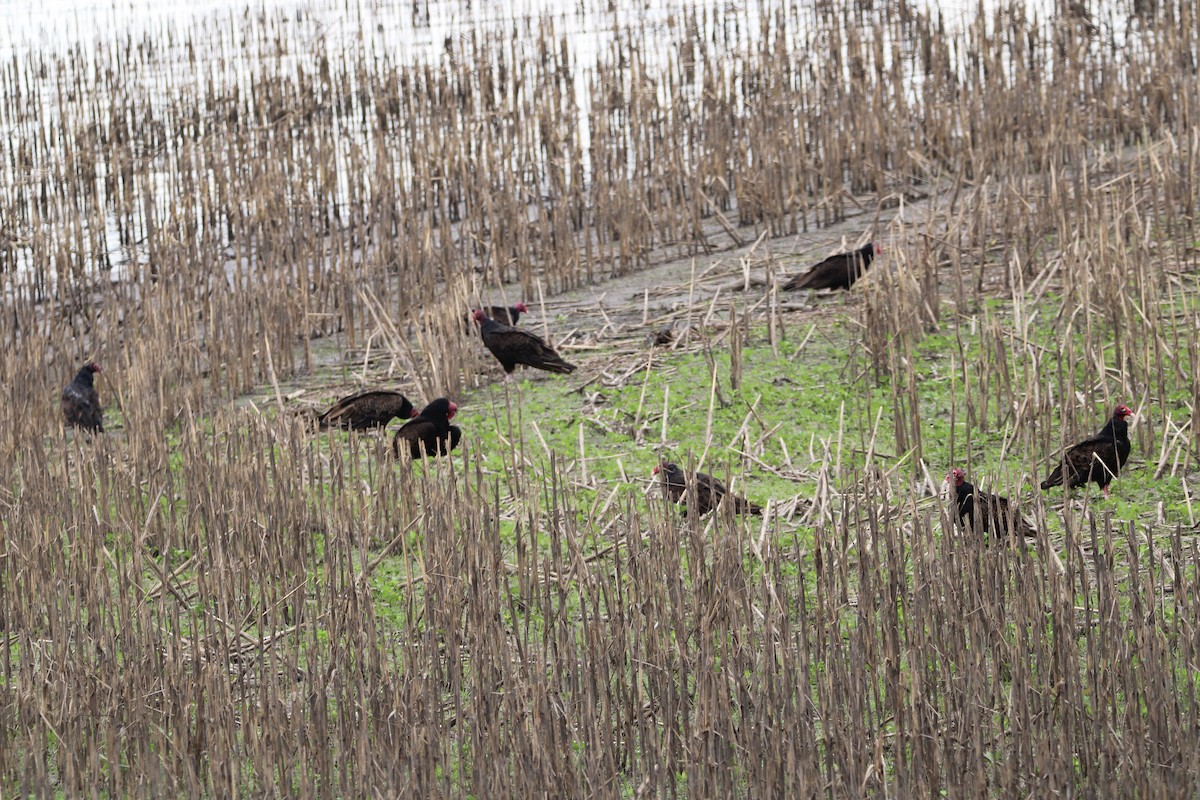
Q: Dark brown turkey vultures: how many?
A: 9